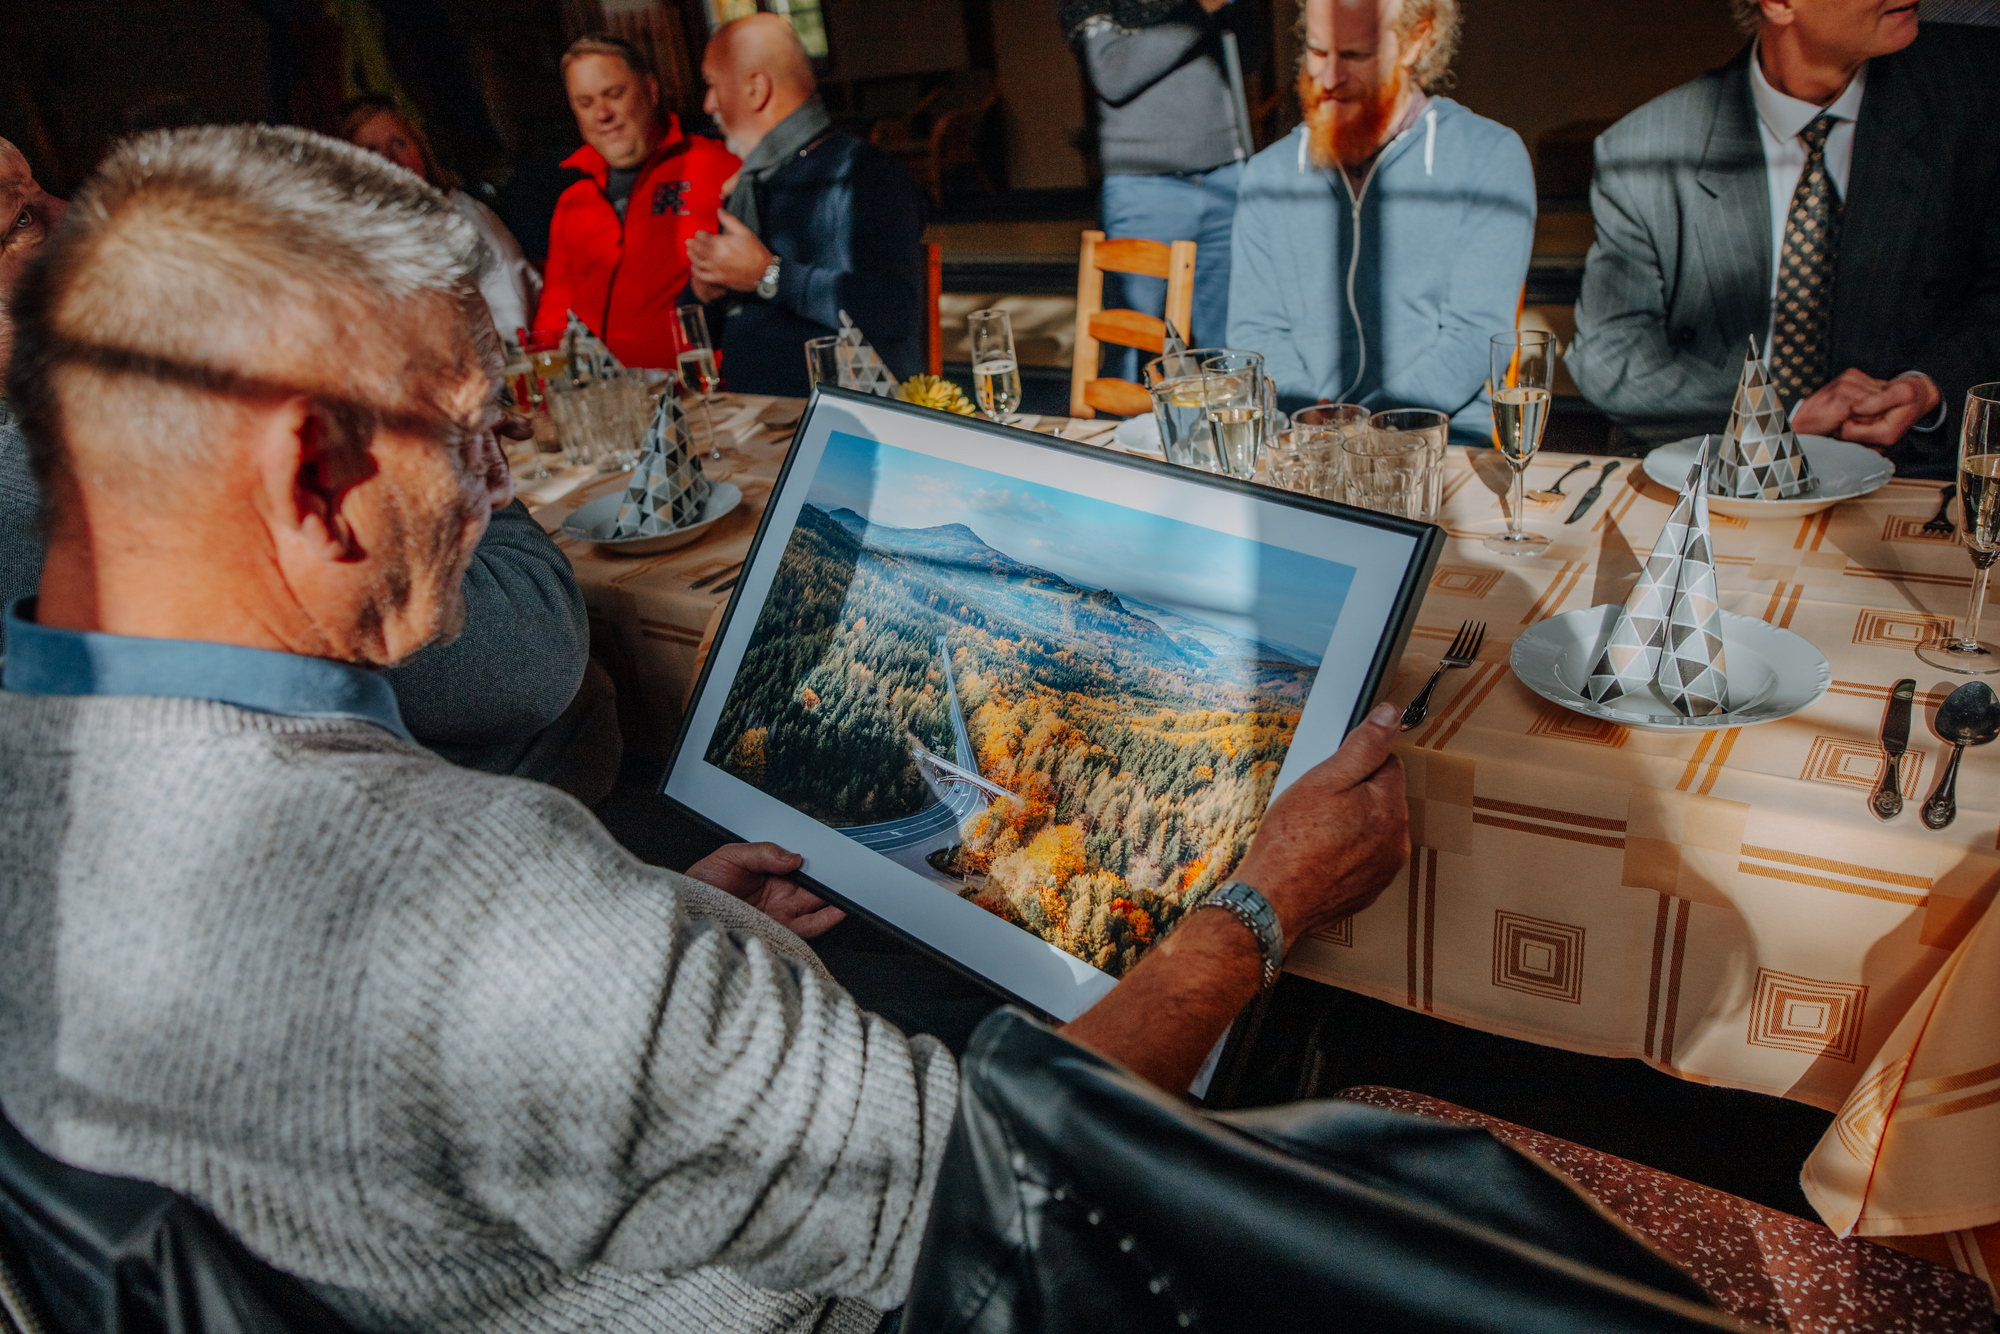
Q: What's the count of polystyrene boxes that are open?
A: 0